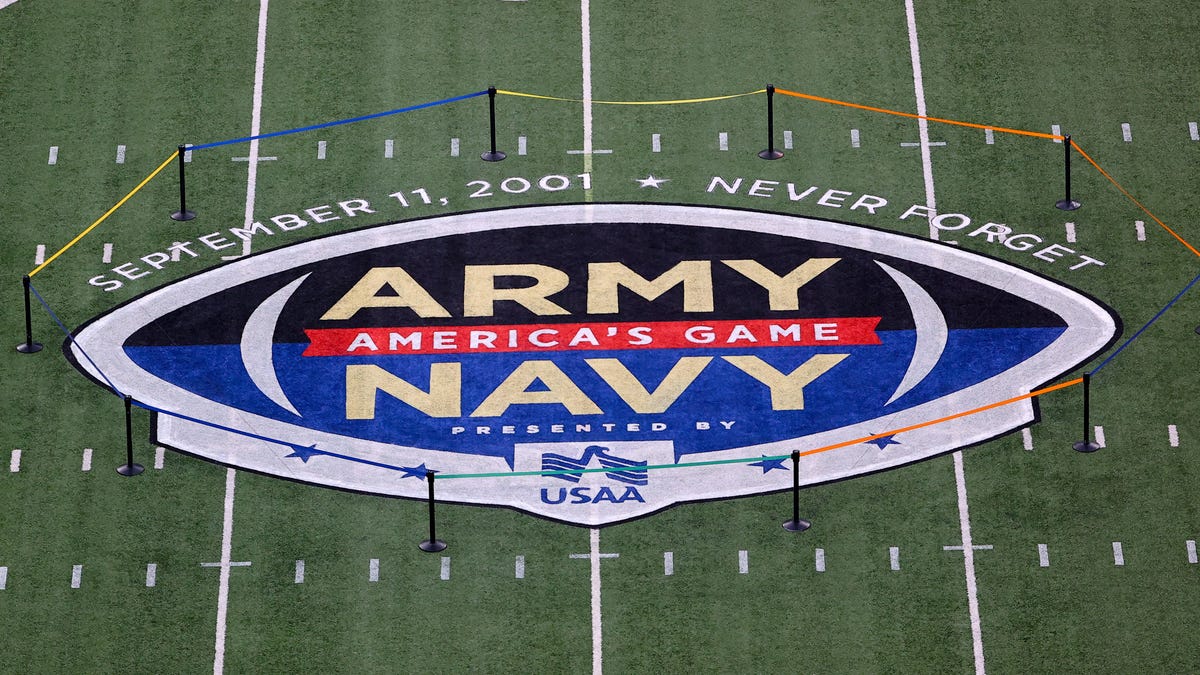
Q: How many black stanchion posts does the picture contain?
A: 9